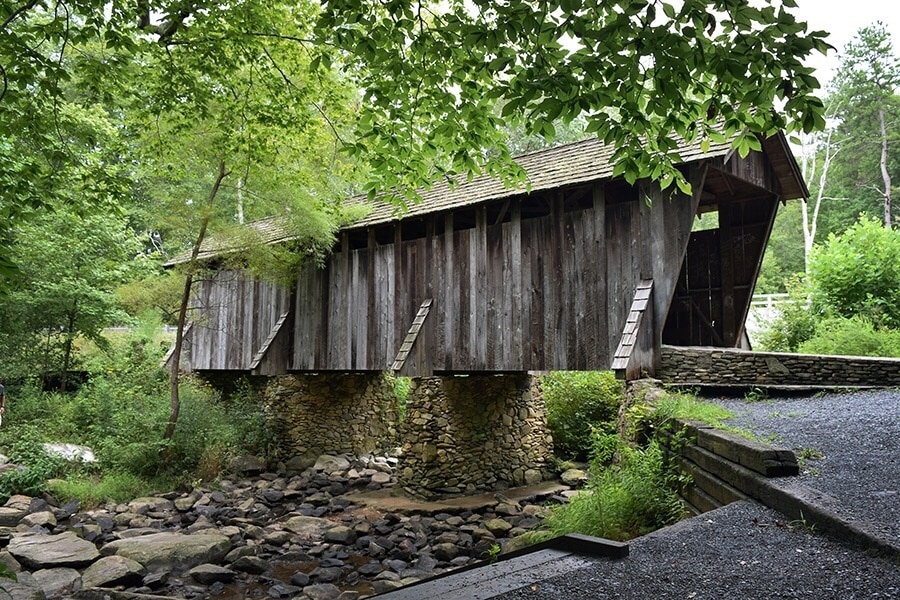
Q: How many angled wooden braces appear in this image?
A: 4